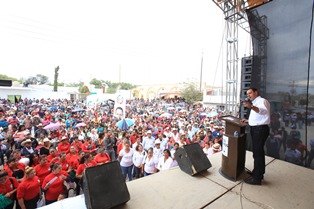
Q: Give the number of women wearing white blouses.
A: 4